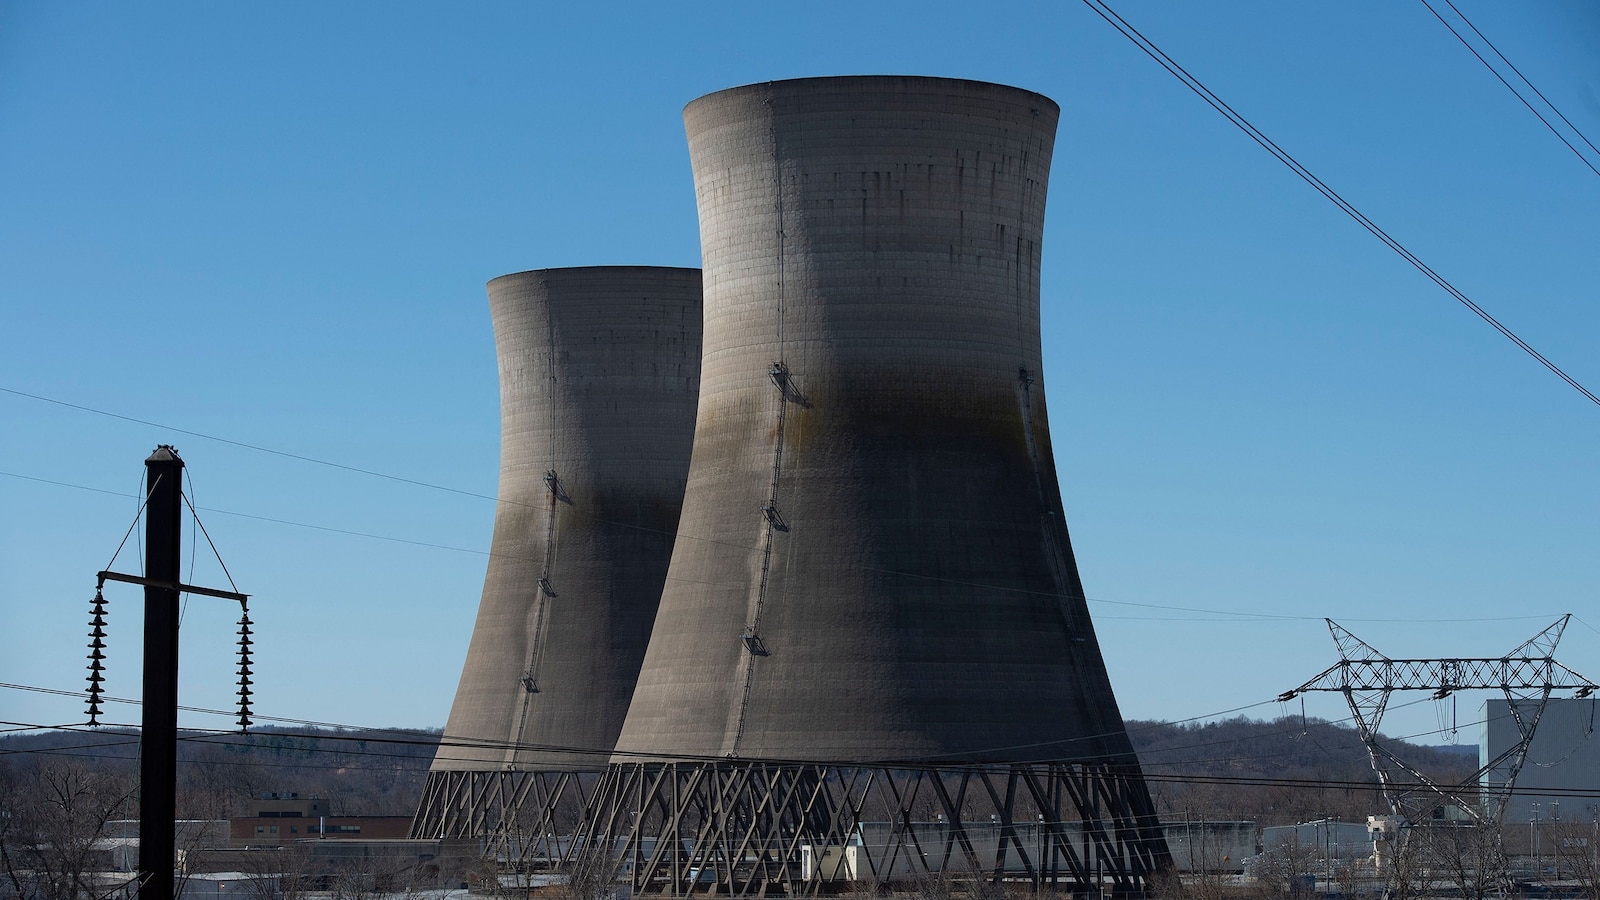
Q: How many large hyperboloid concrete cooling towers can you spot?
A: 2